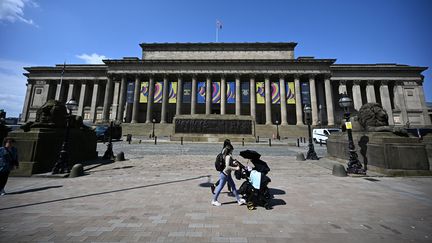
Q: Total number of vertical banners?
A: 13